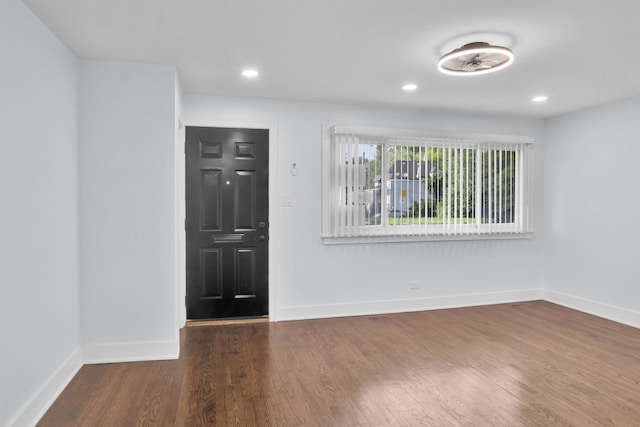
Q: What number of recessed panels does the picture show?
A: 6